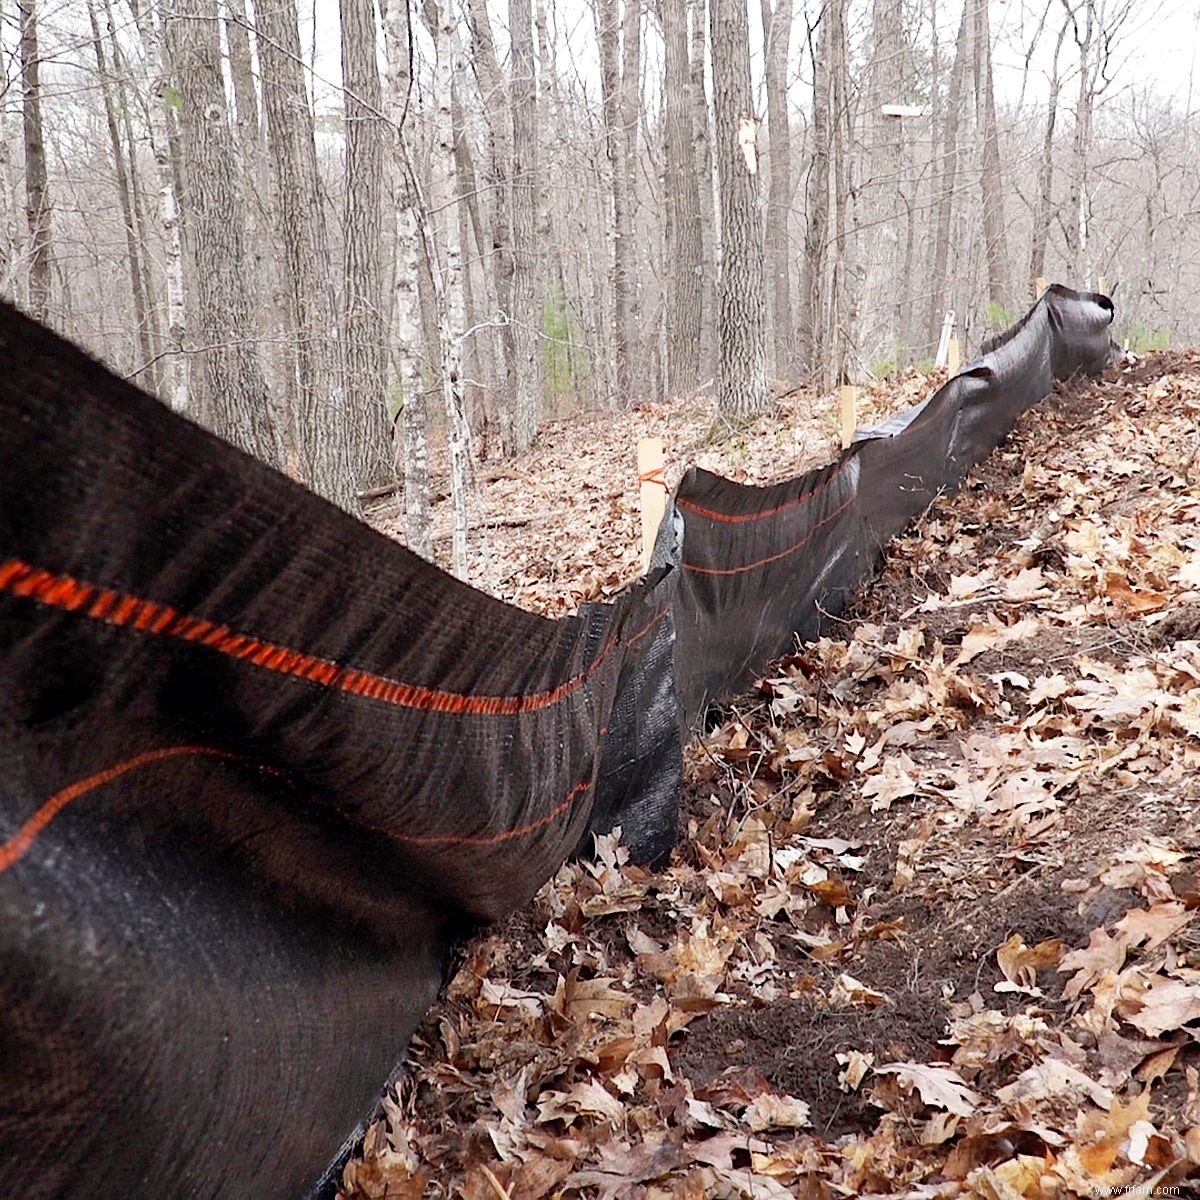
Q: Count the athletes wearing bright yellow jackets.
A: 0